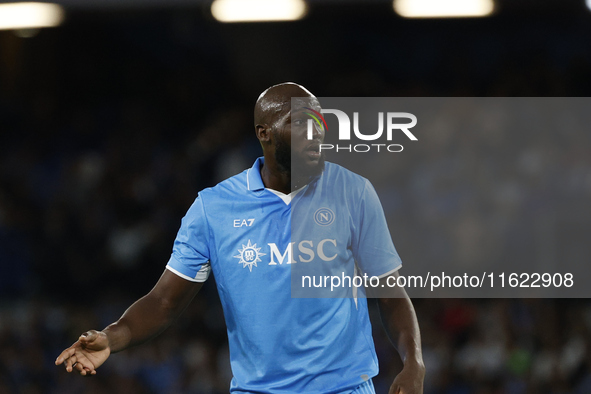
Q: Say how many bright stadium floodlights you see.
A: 3